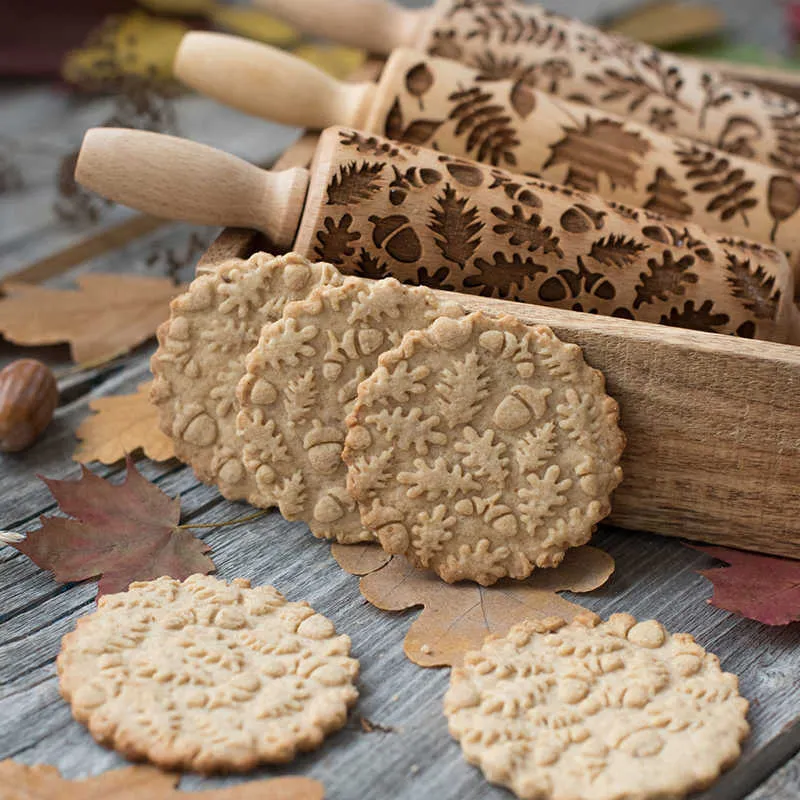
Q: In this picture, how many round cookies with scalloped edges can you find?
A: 5